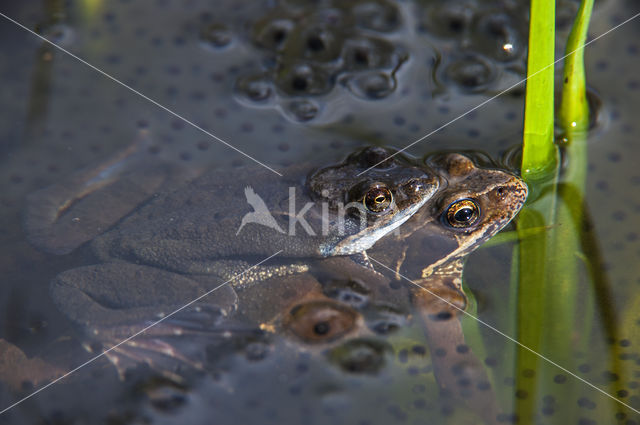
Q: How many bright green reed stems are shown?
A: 2